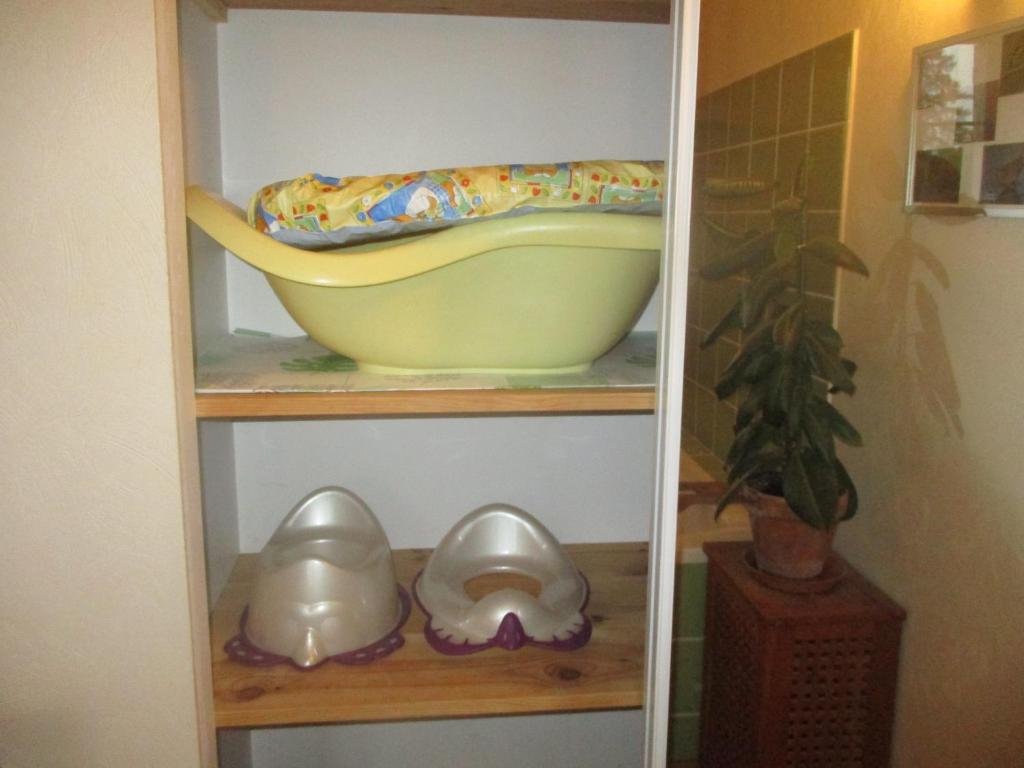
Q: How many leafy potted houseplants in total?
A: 1